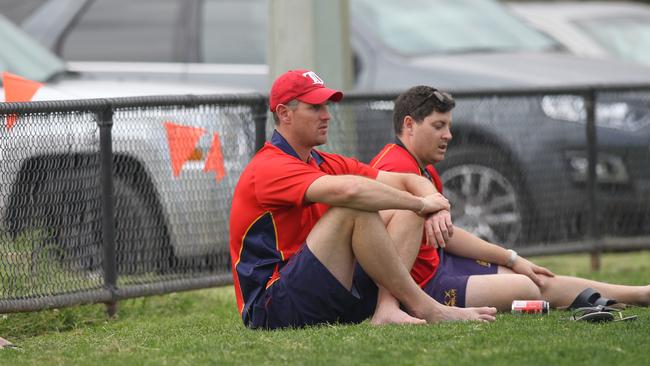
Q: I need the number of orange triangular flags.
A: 3